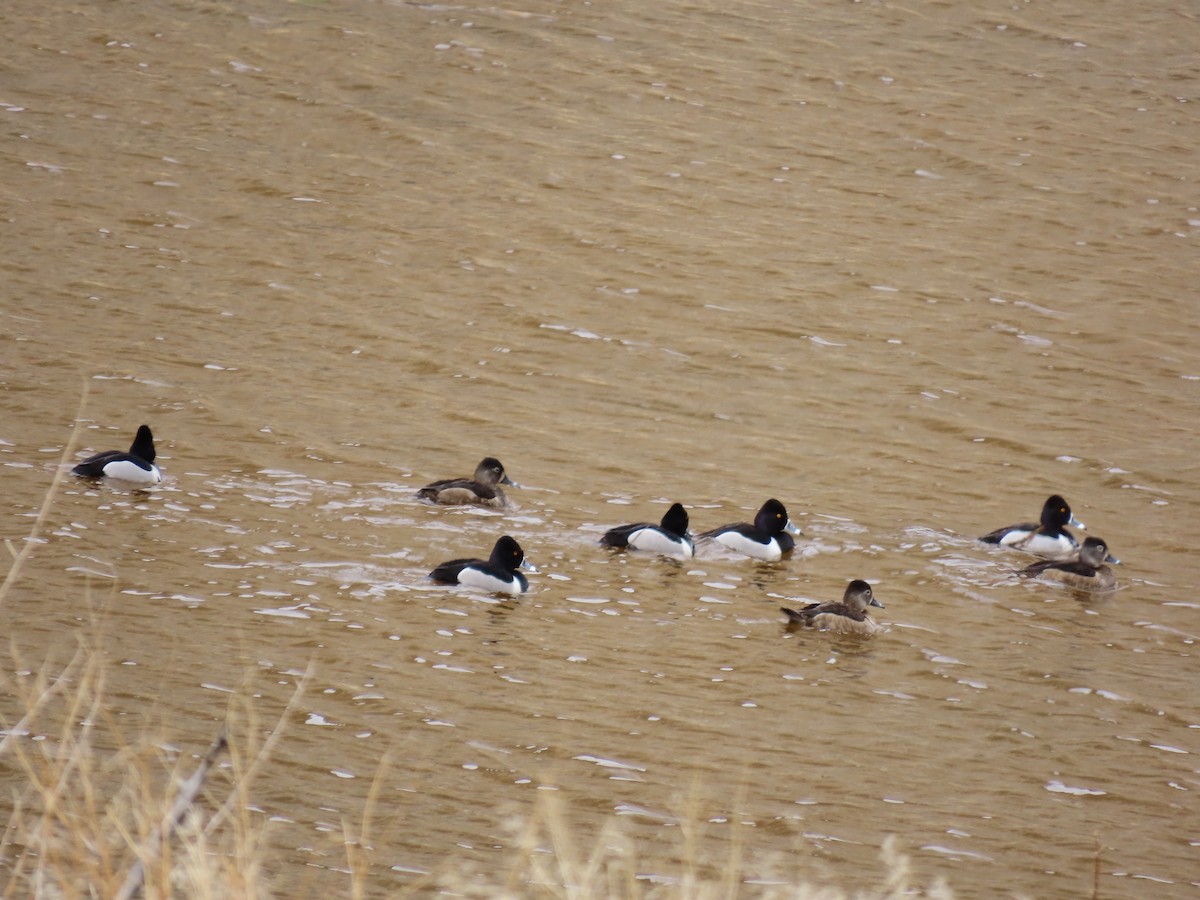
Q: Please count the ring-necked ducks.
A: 8